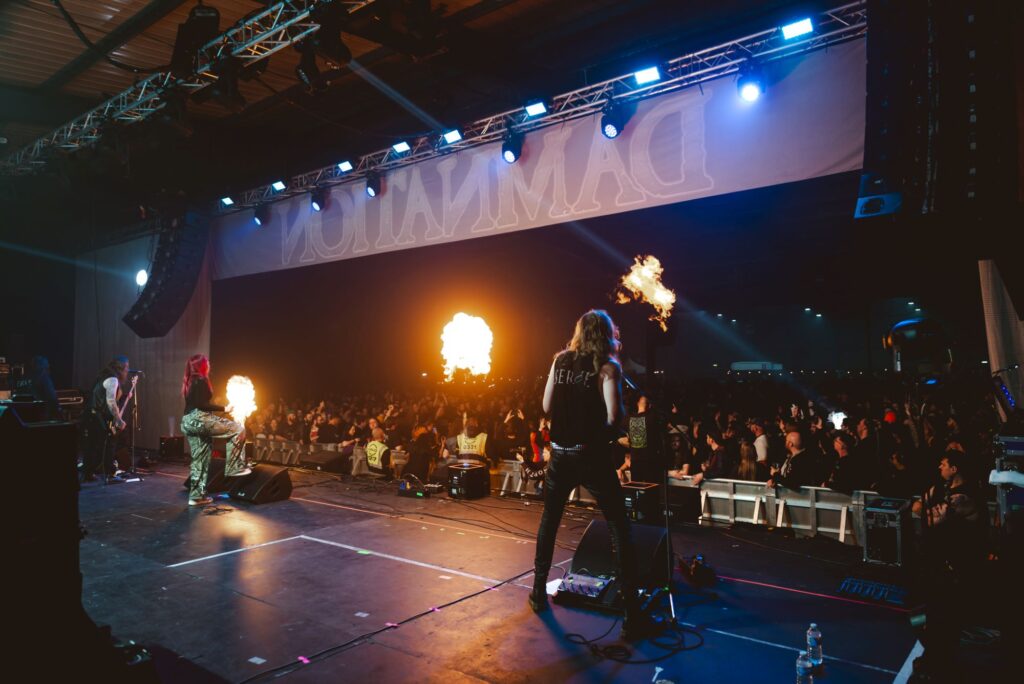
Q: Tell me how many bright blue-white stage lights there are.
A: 15